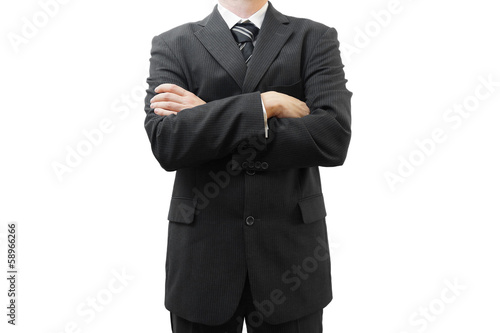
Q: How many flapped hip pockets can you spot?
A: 2